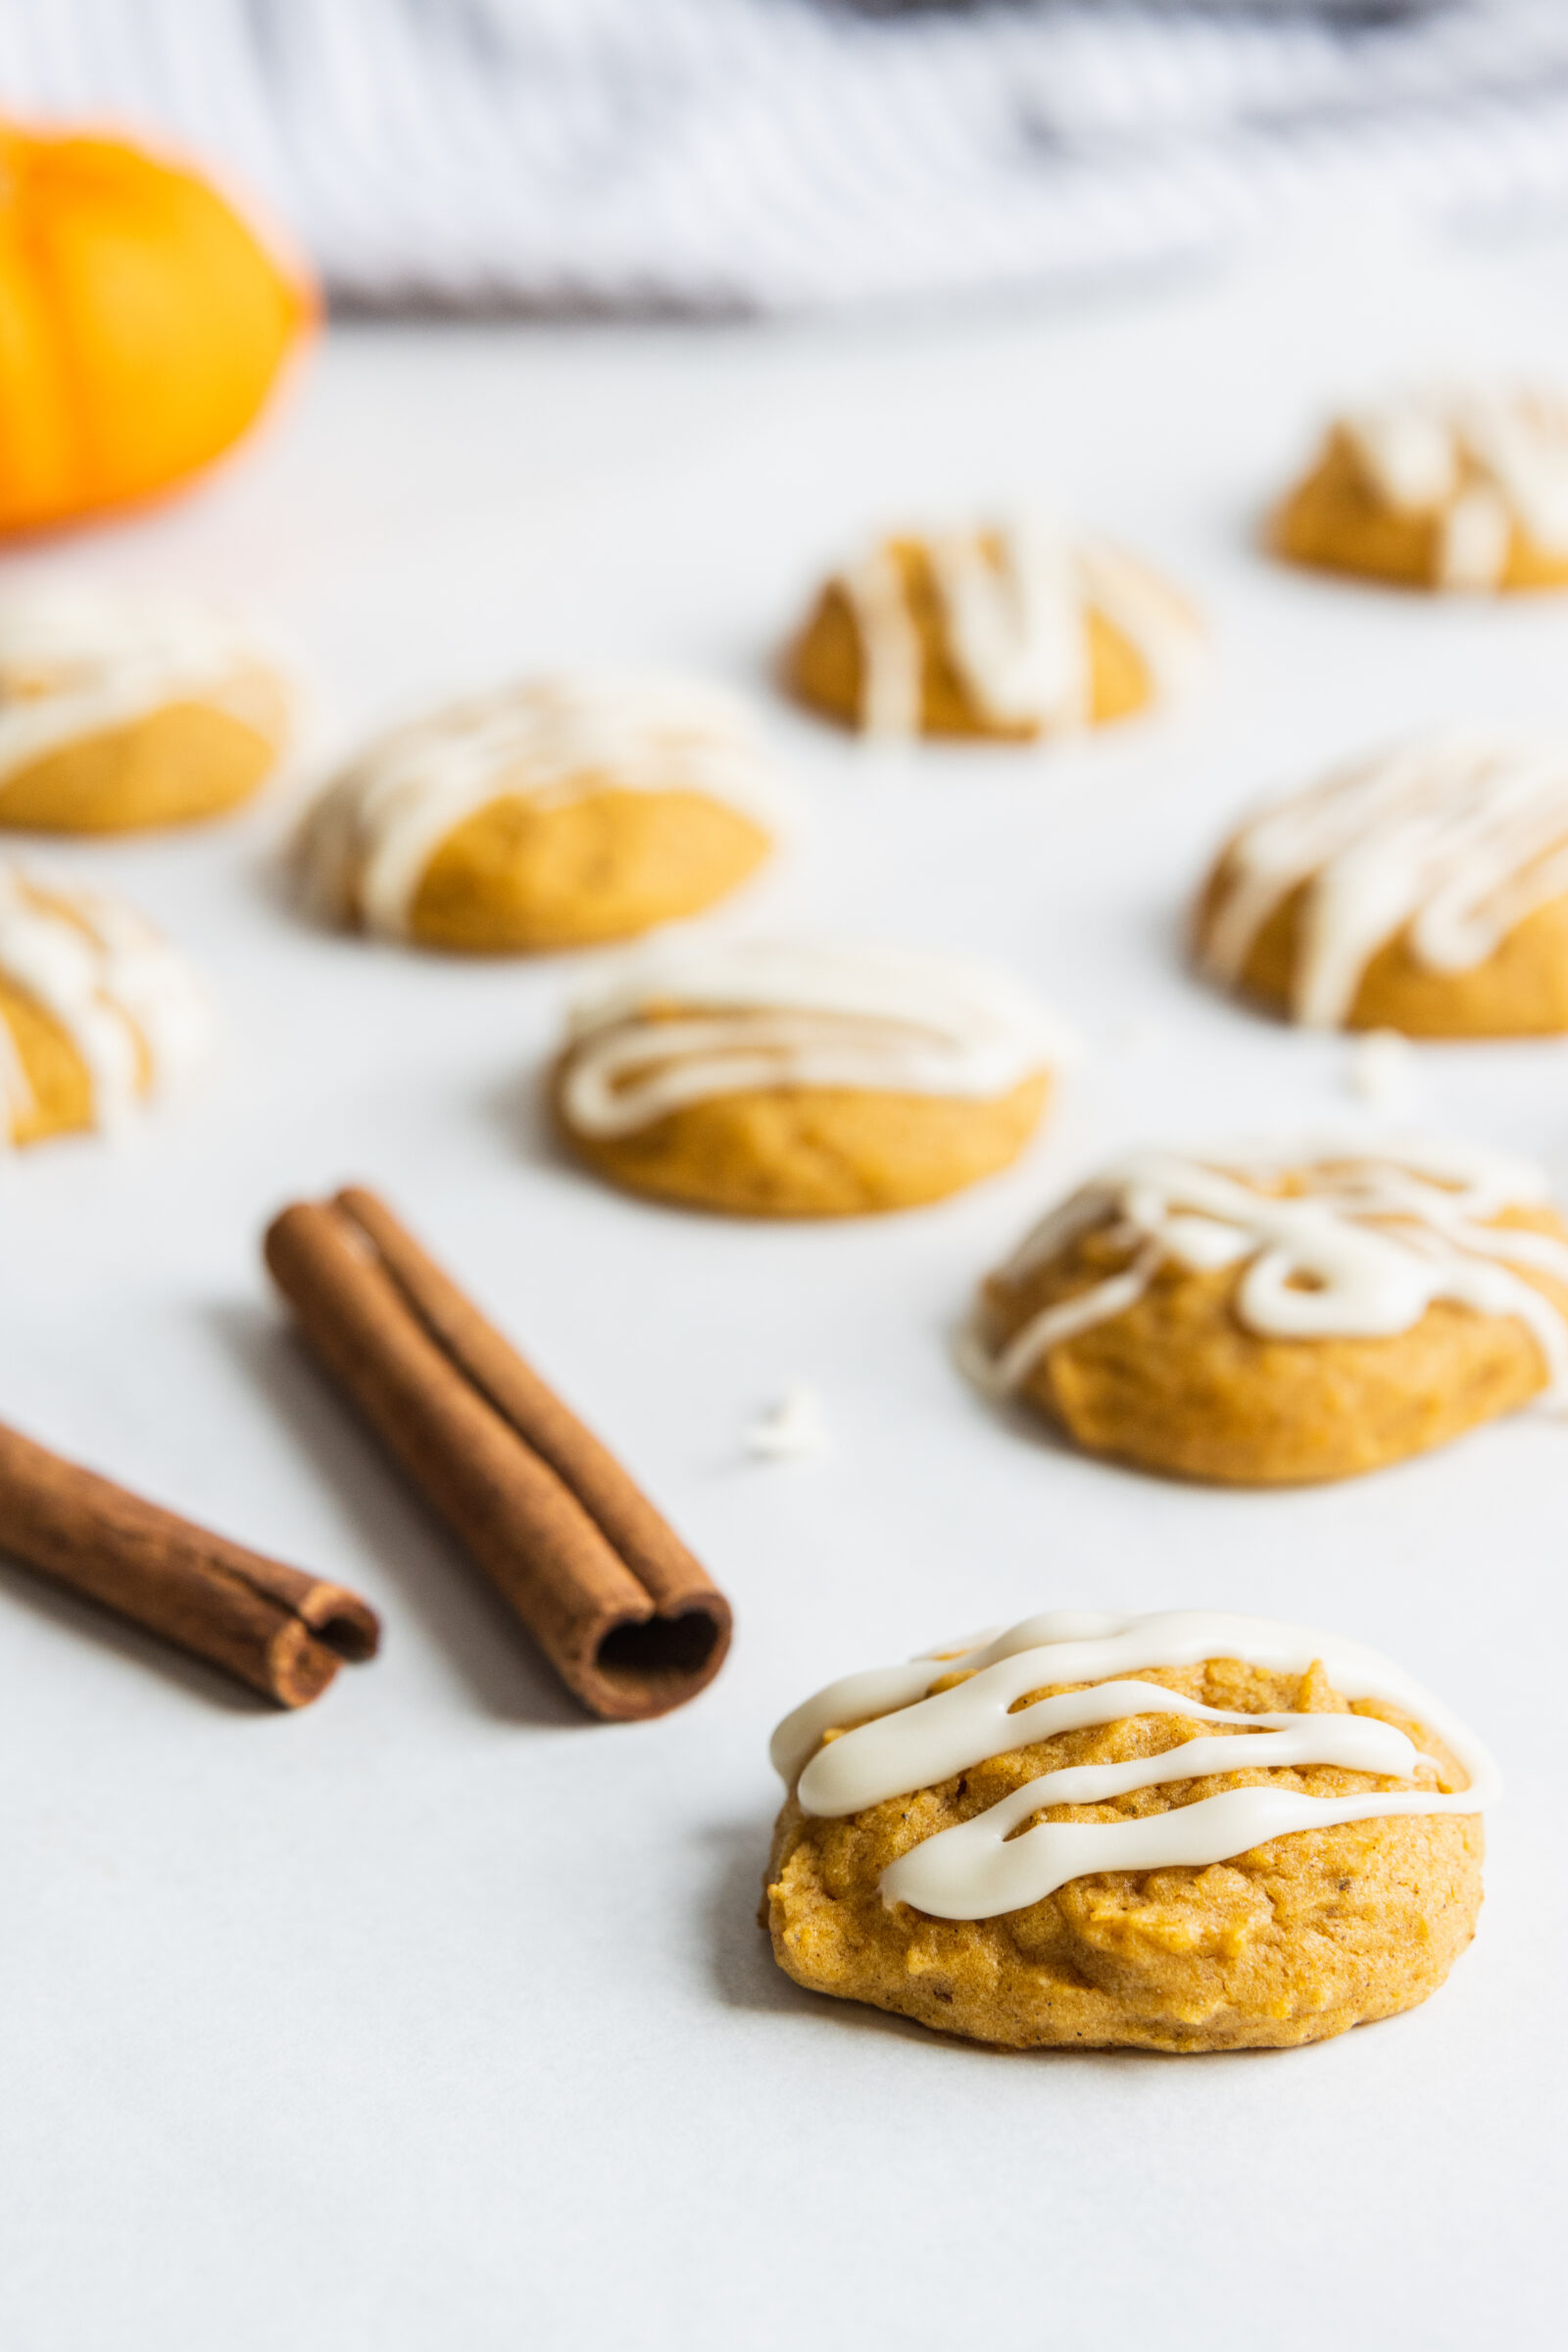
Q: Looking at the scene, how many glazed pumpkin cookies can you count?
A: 9